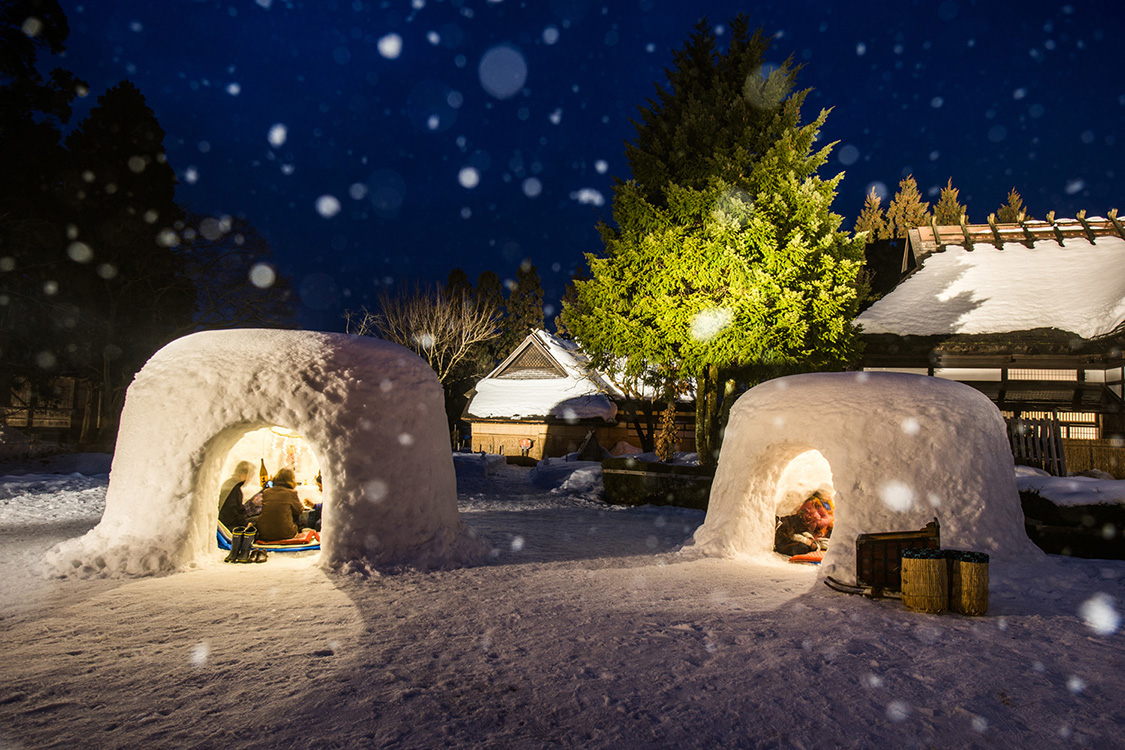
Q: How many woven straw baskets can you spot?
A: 2